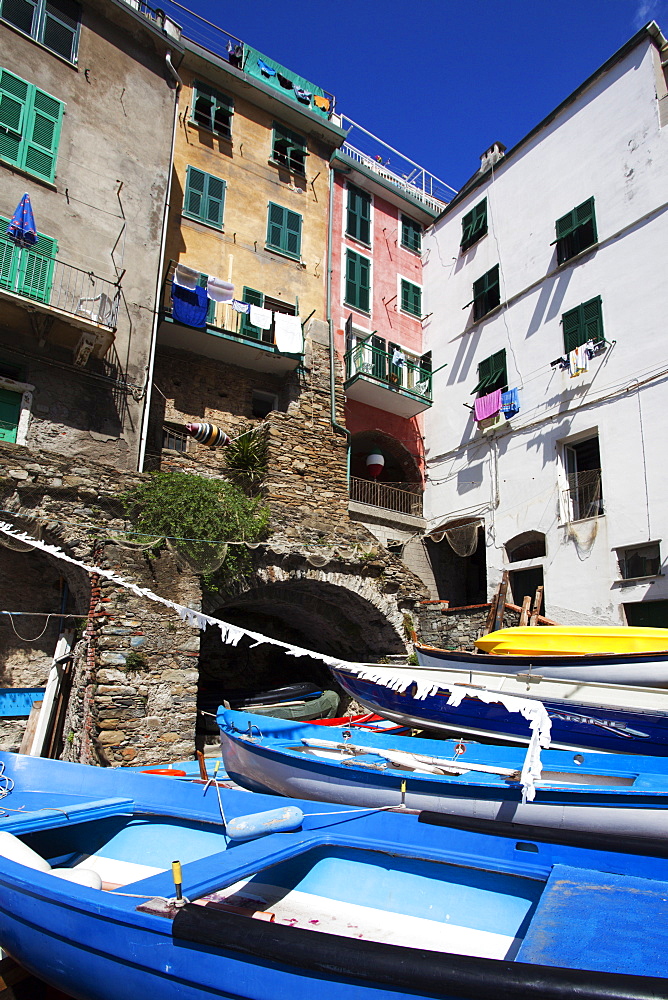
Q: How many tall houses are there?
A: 4